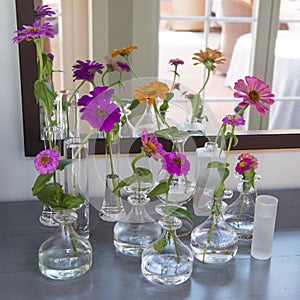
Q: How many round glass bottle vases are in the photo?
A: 5